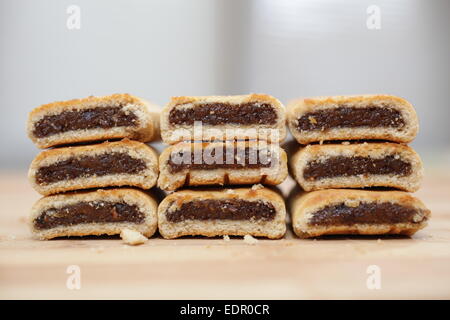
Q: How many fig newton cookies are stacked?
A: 9